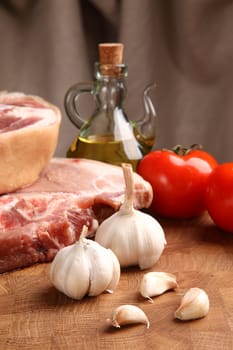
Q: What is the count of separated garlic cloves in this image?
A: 3